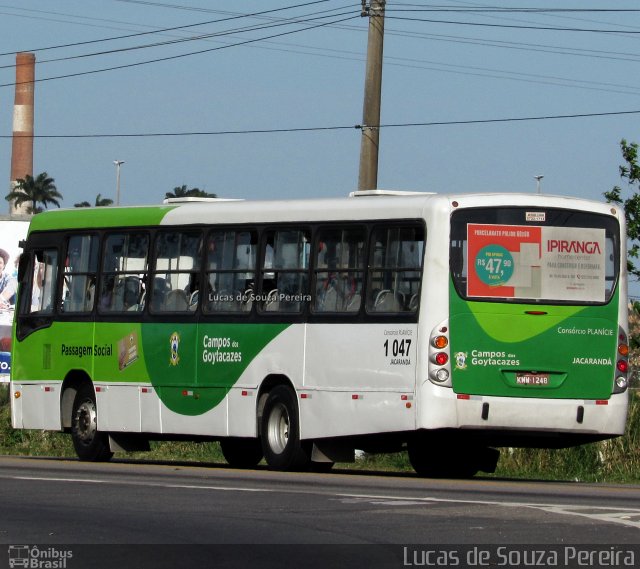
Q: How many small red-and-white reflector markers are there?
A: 10